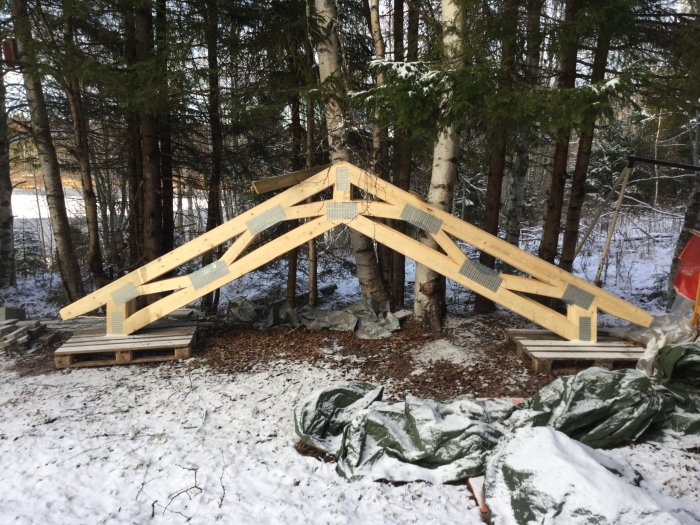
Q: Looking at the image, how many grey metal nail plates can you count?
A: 10